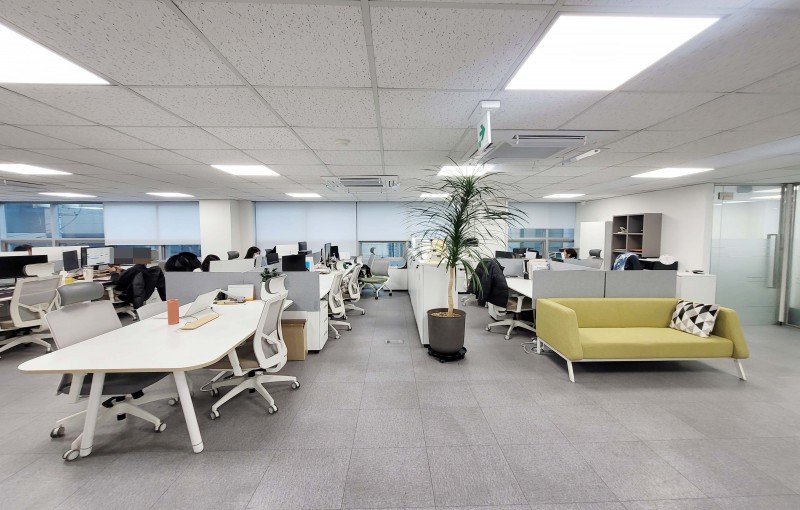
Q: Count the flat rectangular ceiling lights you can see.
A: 11